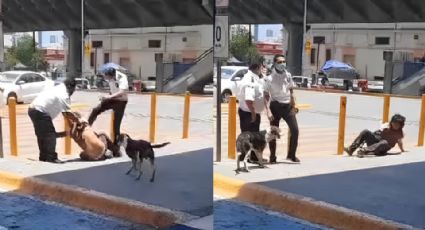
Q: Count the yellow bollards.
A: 9